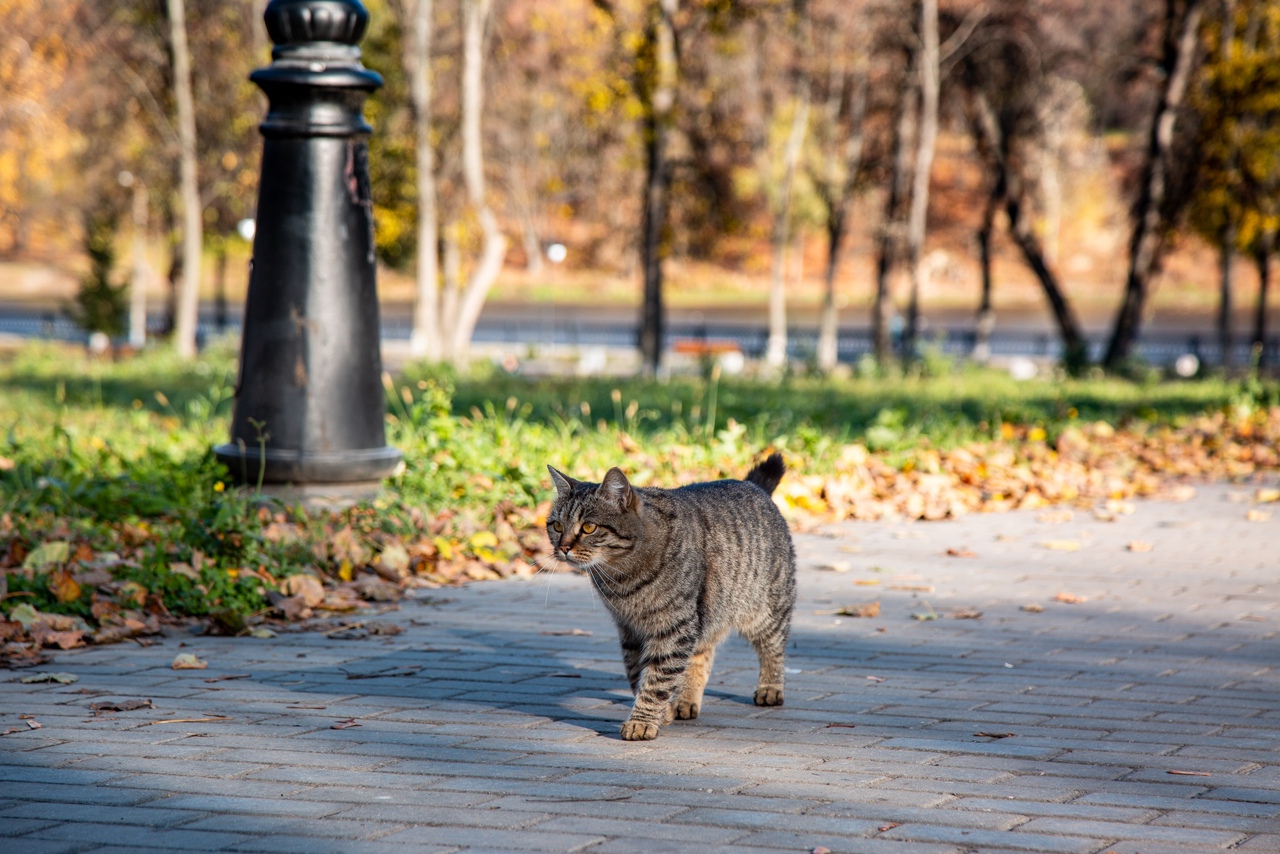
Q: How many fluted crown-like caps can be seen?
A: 1